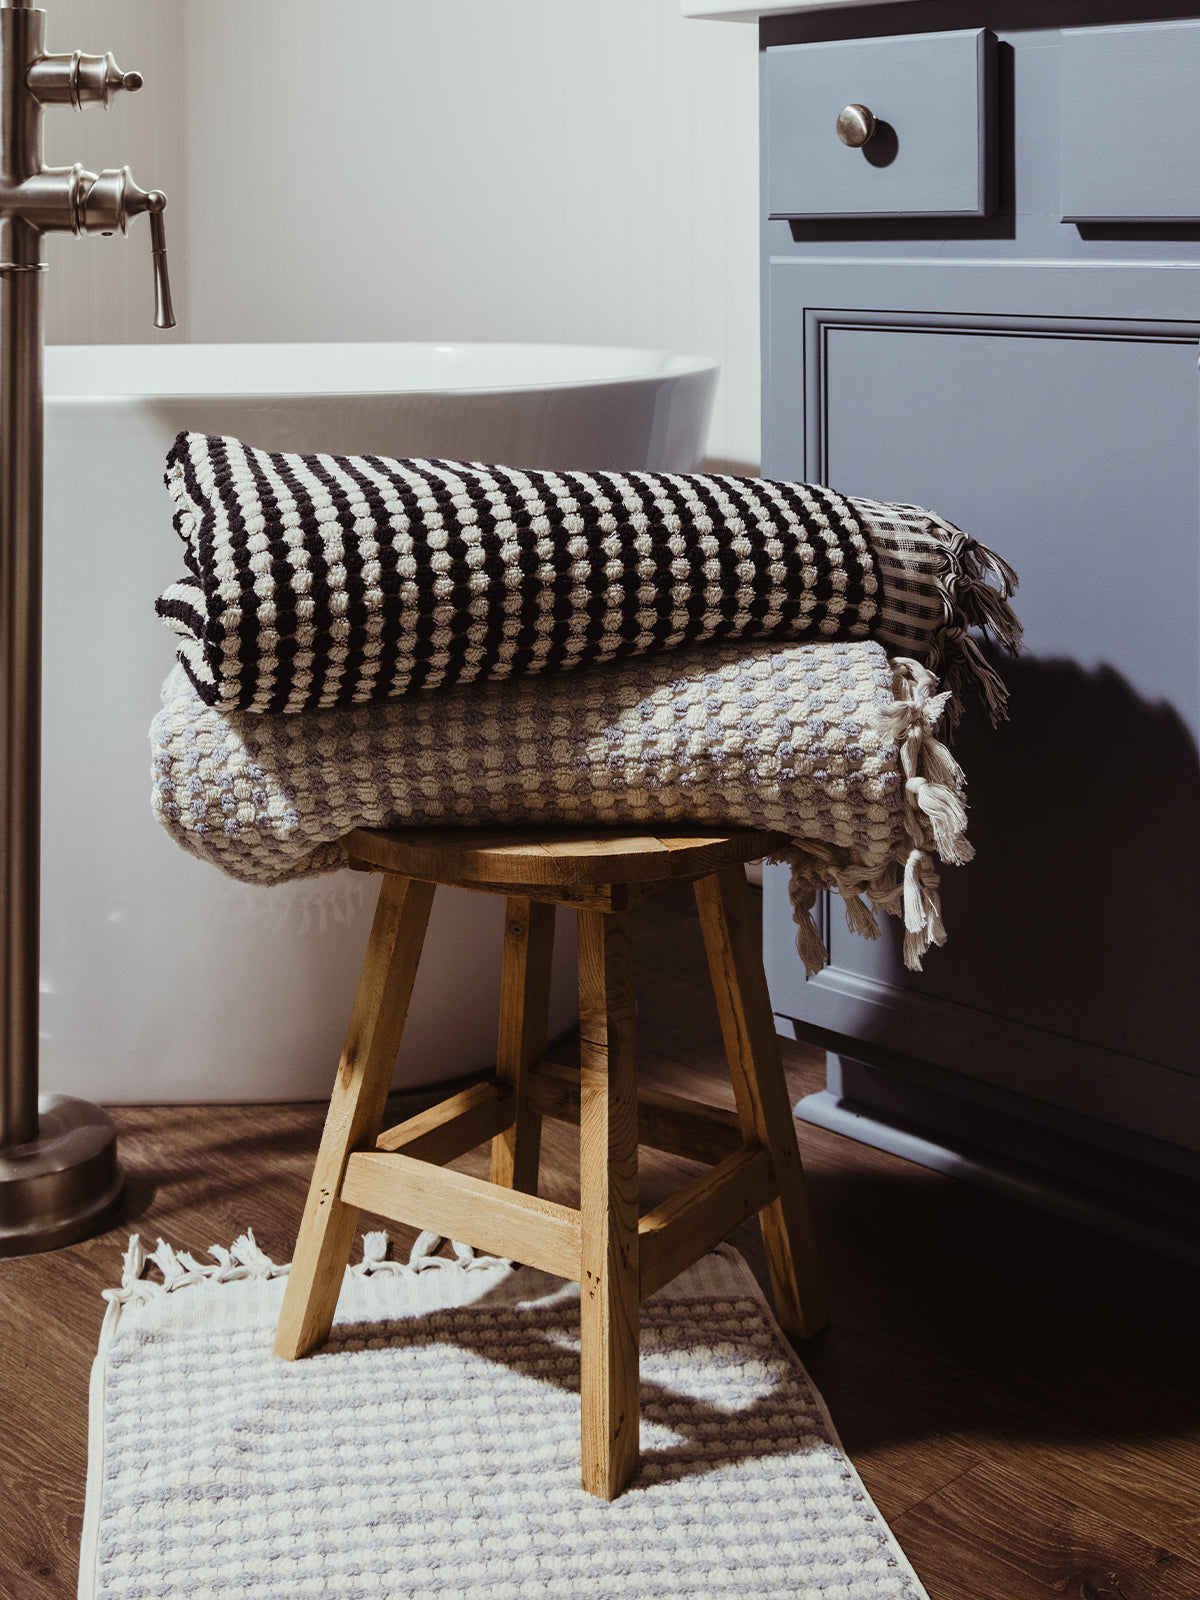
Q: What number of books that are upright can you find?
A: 0